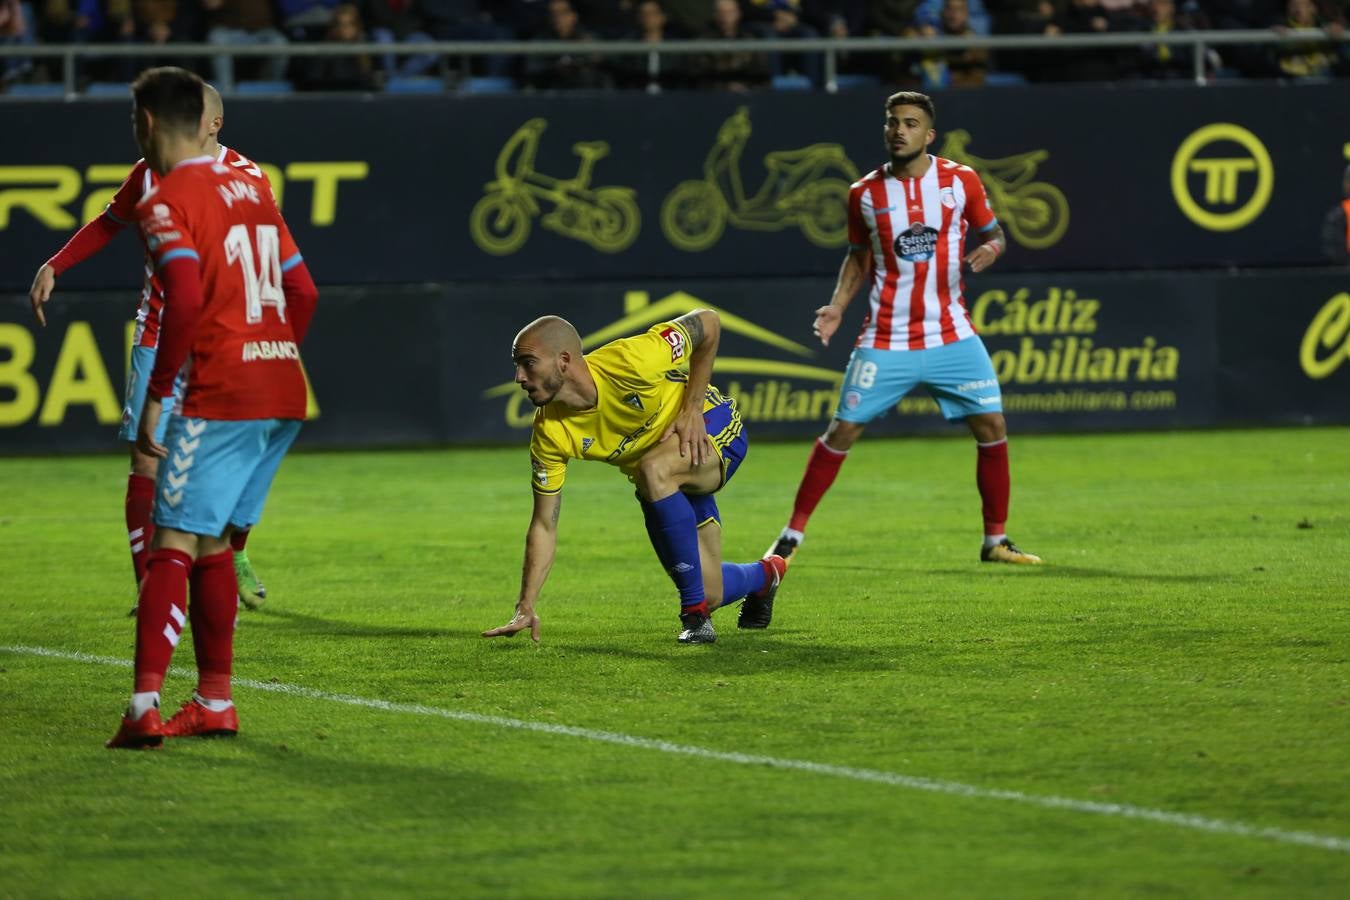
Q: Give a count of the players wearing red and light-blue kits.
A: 3